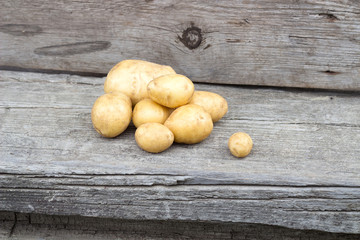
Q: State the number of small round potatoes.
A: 1